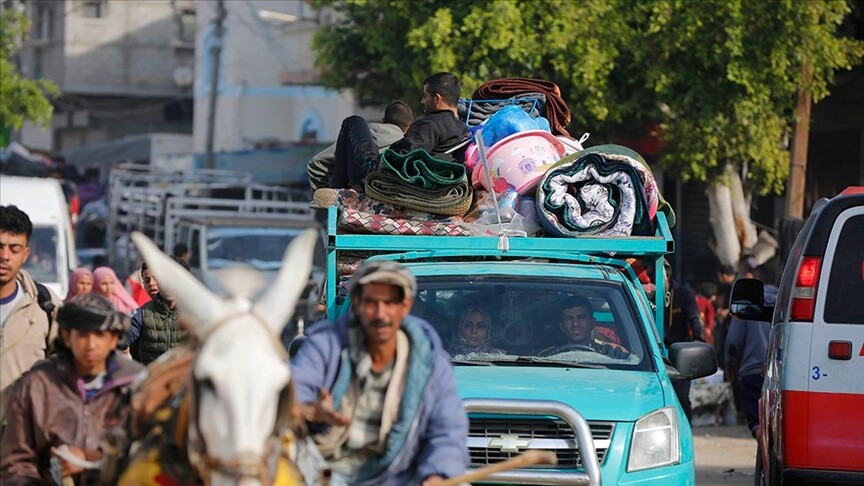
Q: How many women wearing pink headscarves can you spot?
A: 2